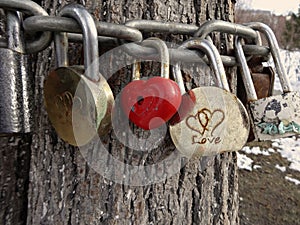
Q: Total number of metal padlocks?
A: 6